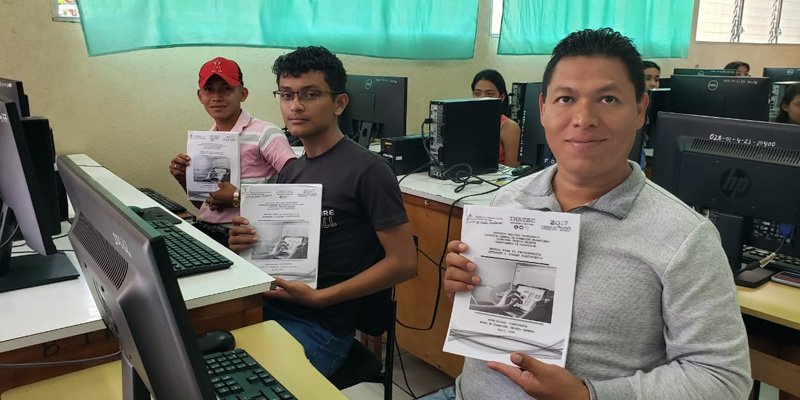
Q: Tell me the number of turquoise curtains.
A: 2